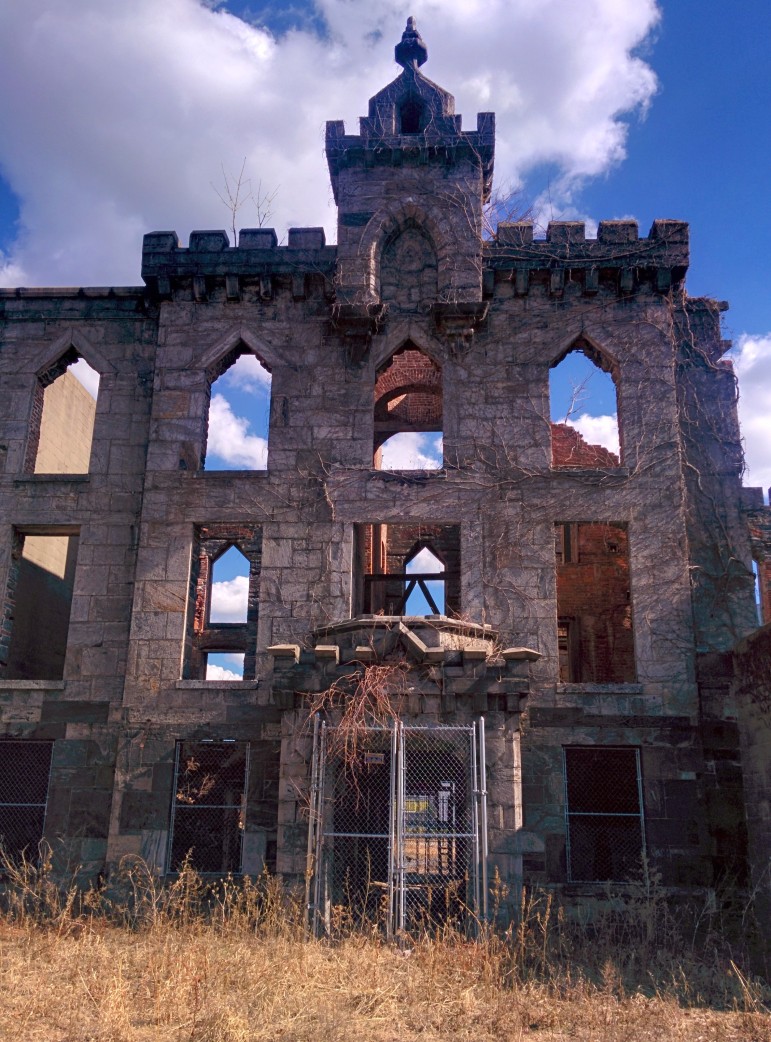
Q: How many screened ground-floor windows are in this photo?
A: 3